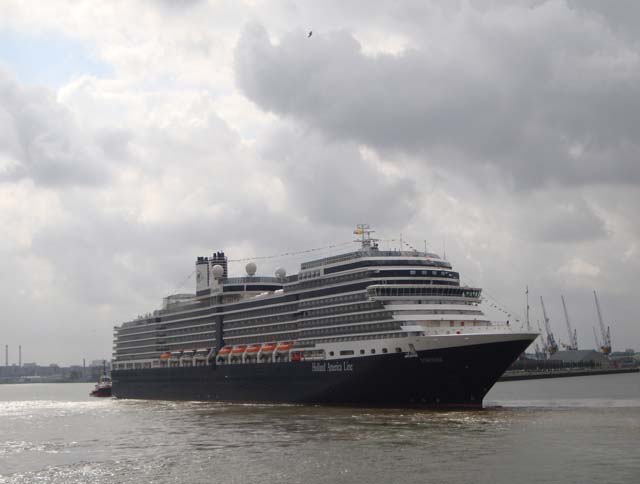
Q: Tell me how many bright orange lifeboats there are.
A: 6